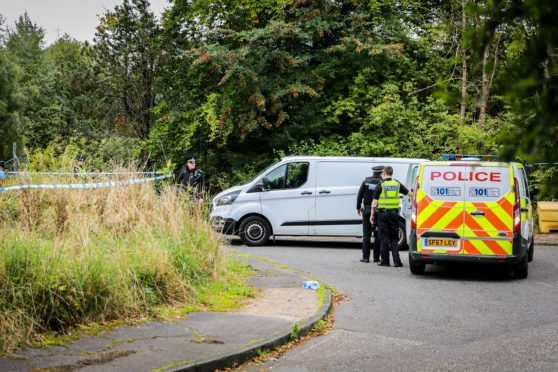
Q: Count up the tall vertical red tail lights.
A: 2